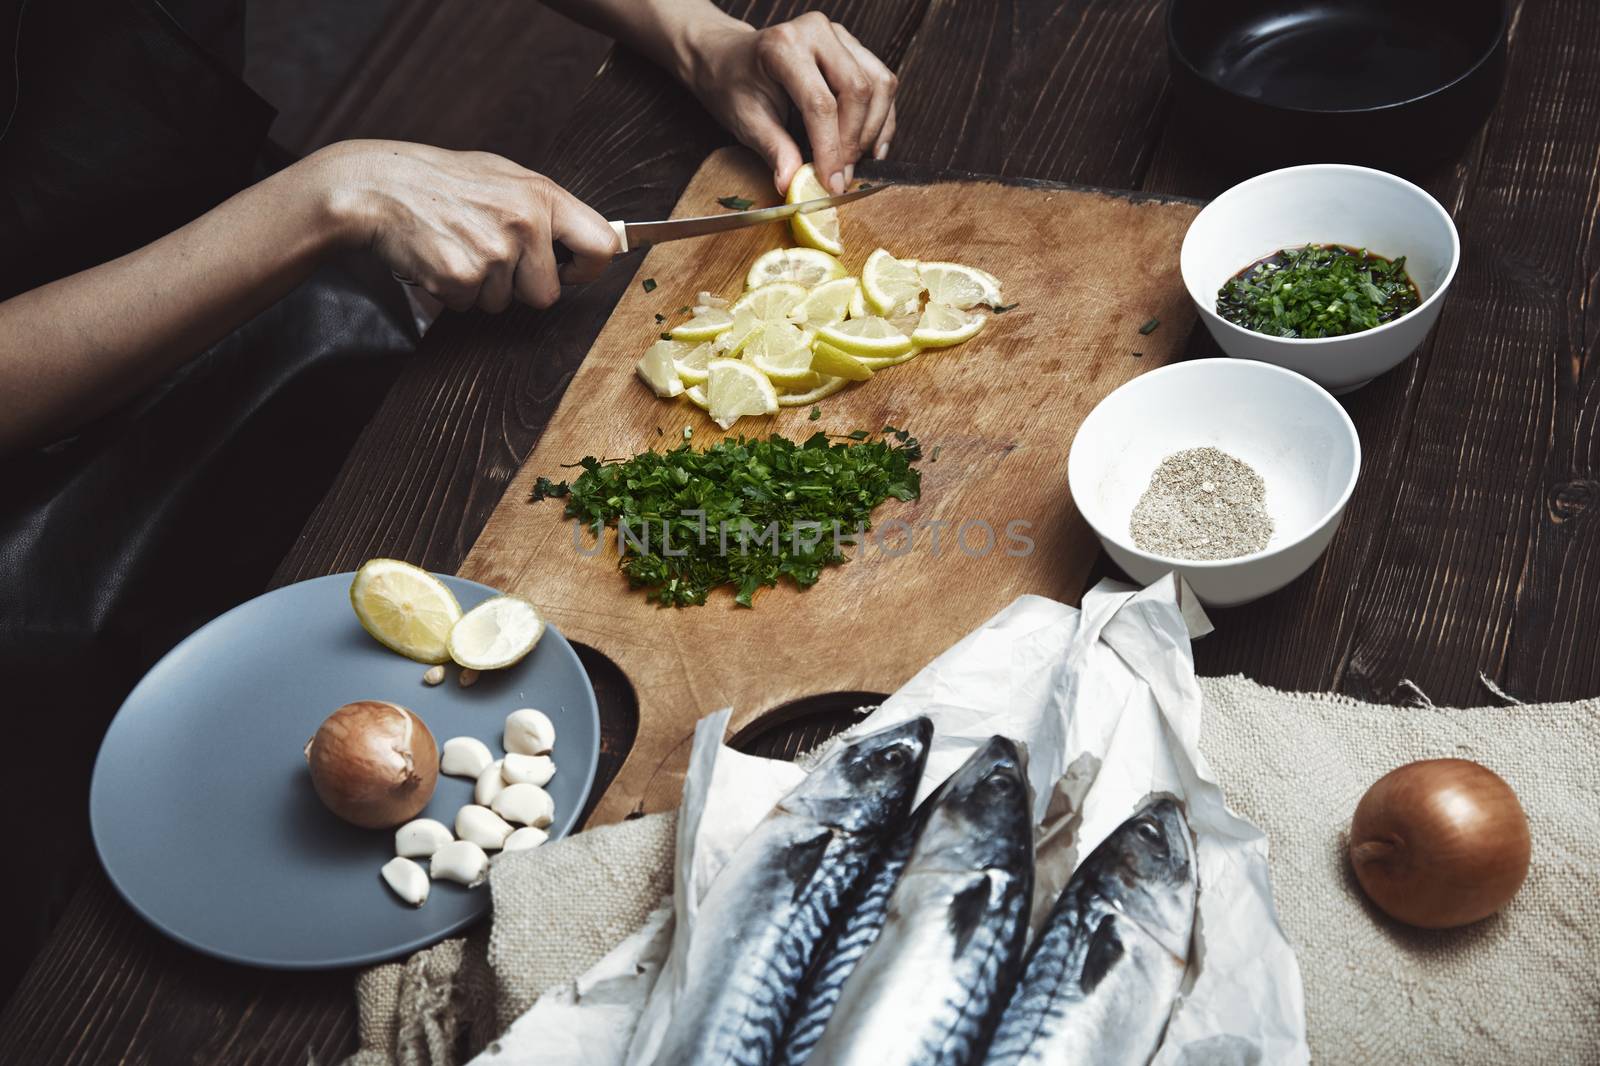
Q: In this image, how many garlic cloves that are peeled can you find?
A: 10